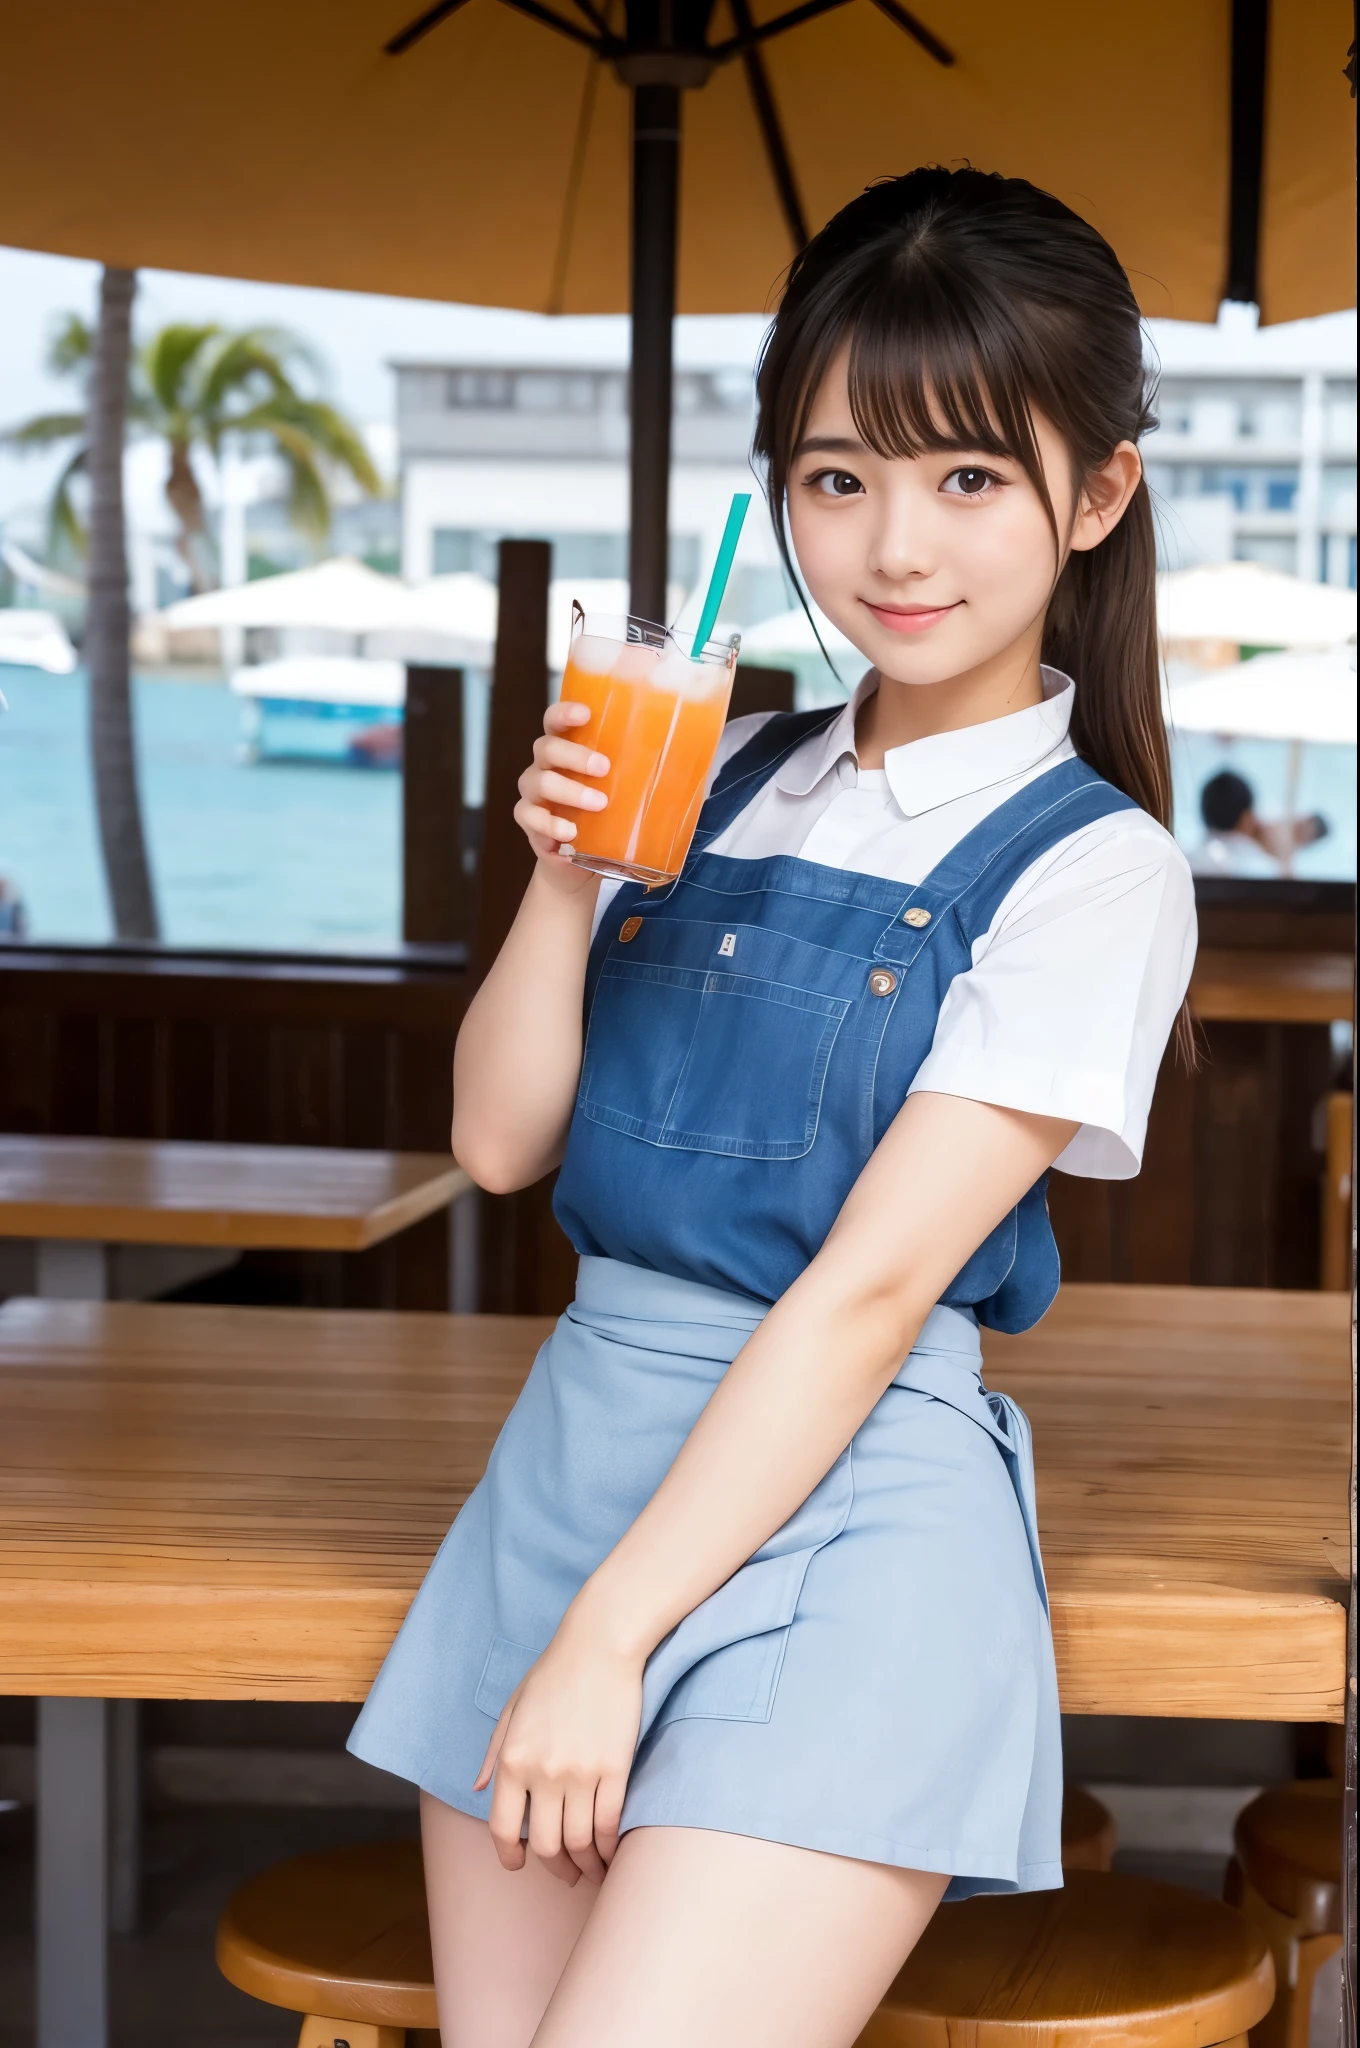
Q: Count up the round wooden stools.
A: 4